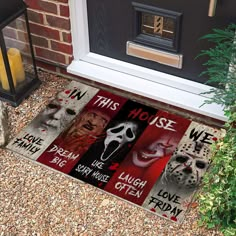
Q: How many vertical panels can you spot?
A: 5